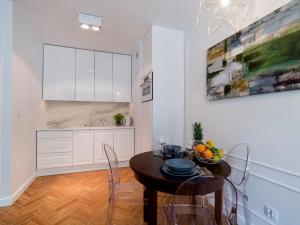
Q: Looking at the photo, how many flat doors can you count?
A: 4